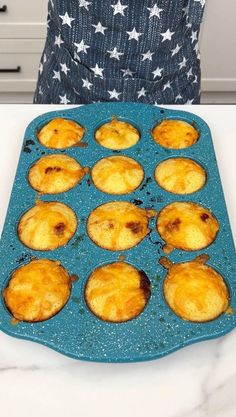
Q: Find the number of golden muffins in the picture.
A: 12